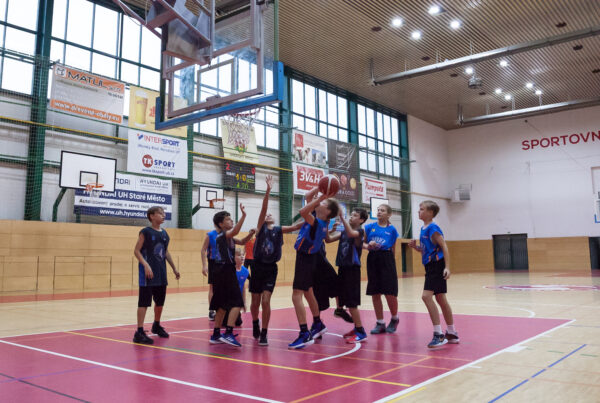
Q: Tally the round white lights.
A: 10